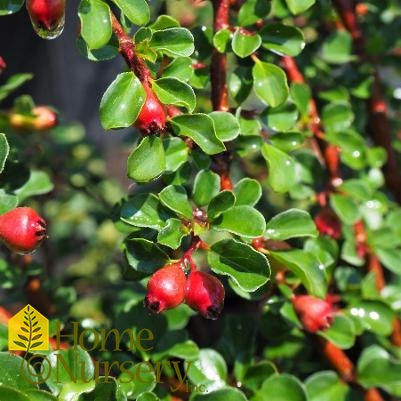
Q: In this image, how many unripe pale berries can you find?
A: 1